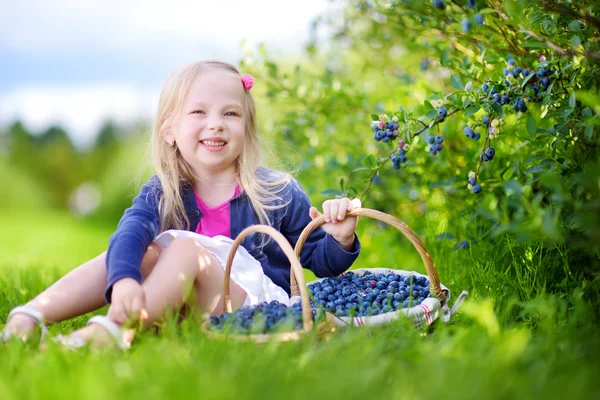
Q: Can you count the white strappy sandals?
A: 2